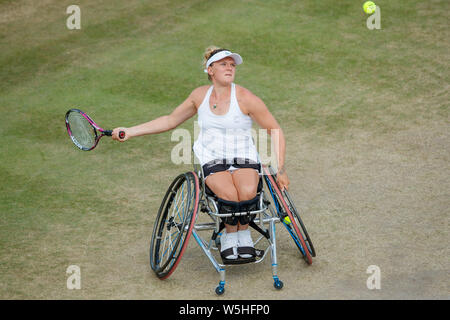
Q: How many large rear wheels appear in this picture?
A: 2